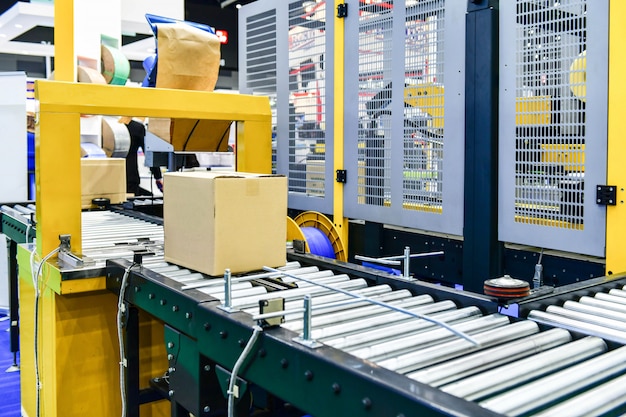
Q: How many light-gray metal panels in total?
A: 3